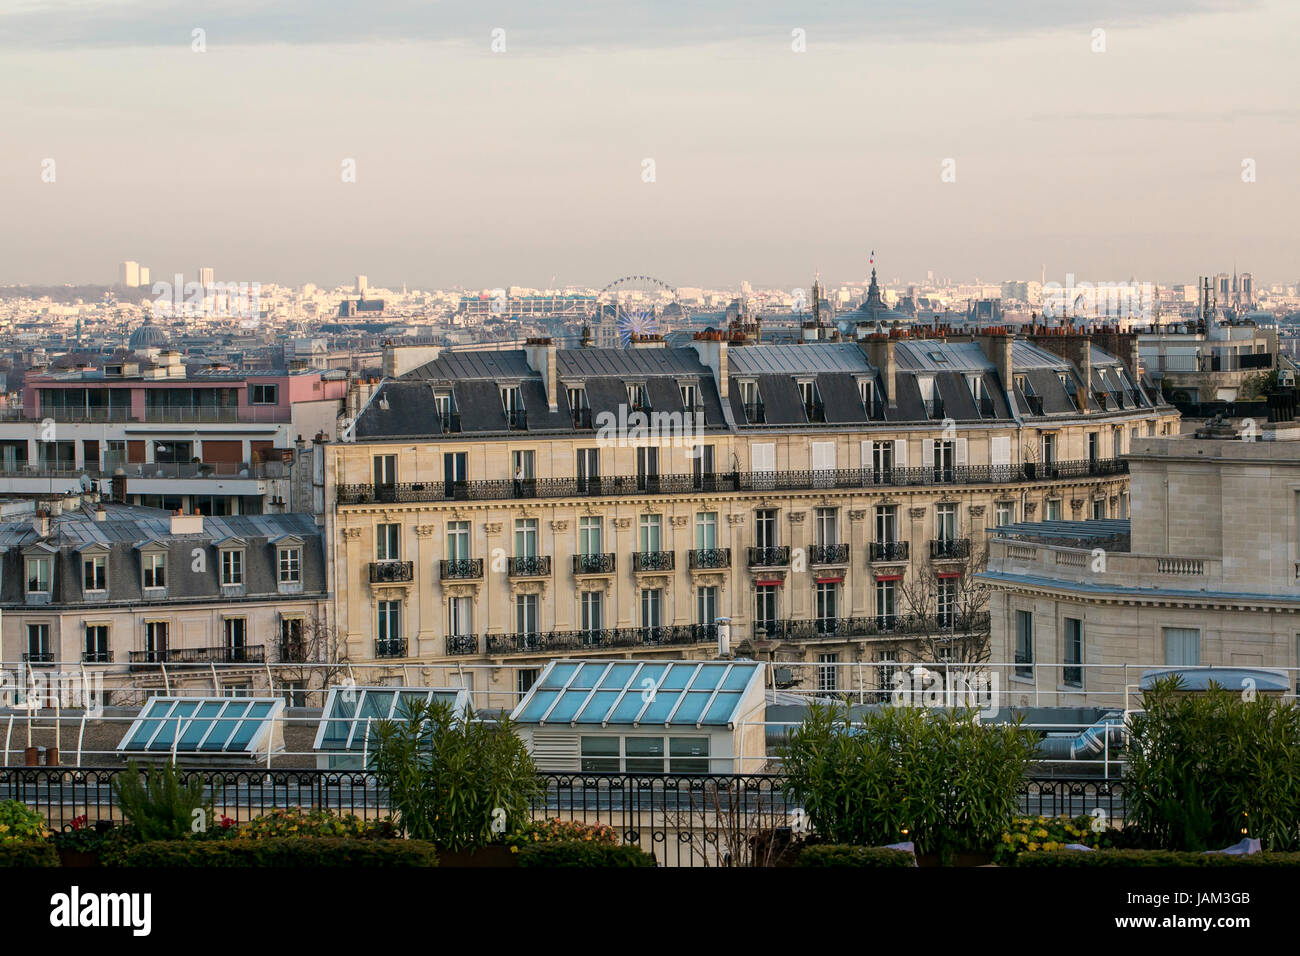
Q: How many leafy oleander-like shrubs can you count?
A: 3